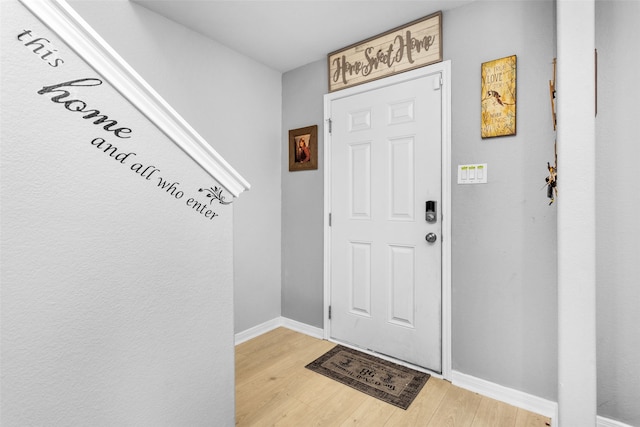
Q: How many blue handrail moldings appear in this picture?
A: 0